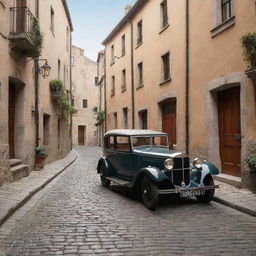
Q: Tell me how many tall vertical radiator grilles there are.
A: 1